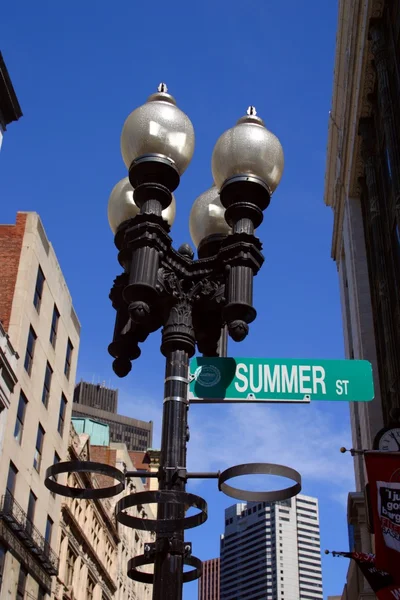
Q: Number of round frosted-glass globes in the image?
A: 4